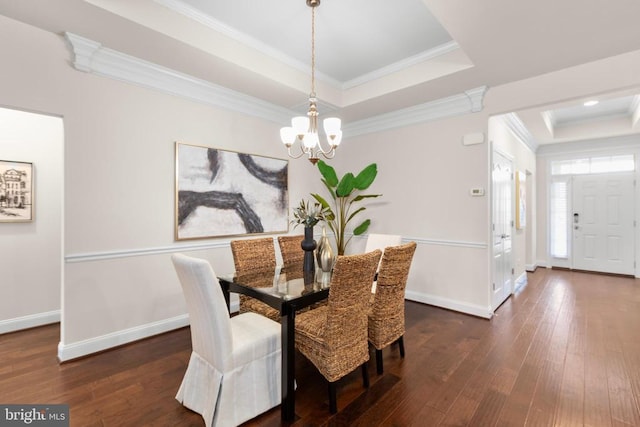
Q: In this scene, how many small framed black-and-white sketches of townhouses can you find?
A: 1